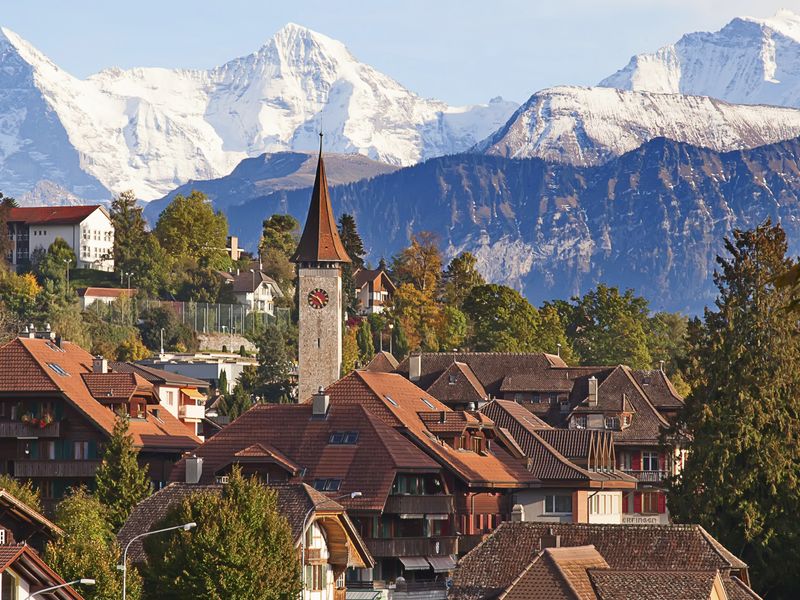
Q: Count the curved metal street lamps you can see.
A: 3